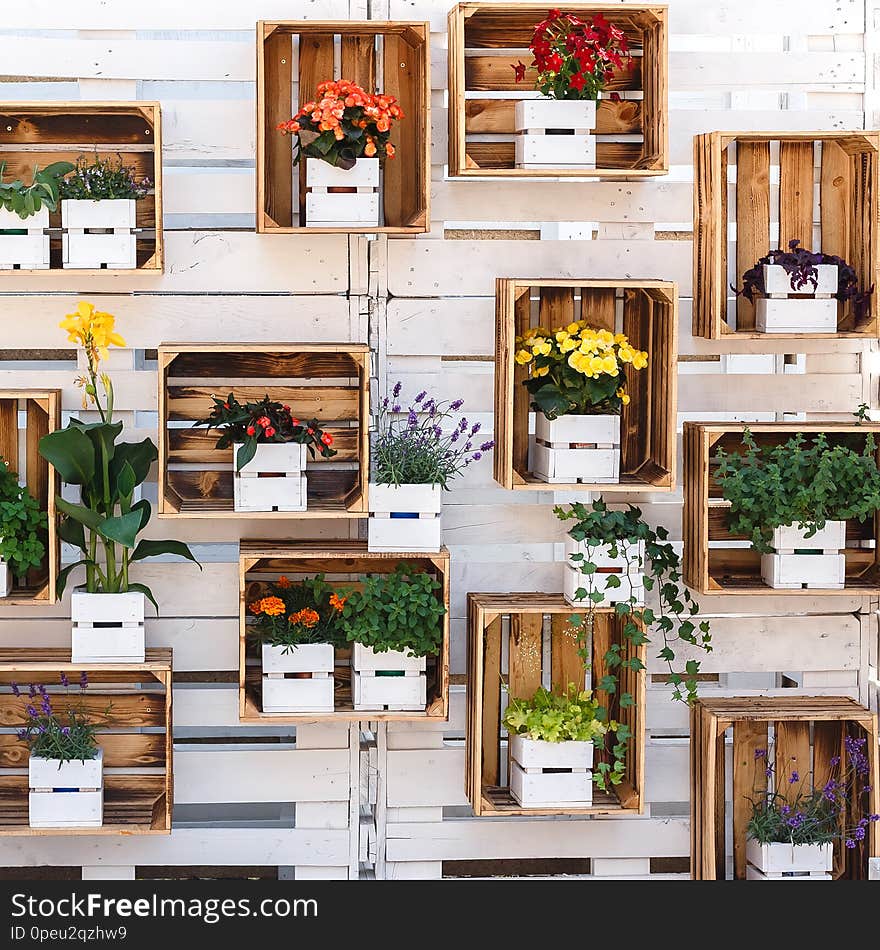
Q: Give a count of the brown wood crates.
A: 12